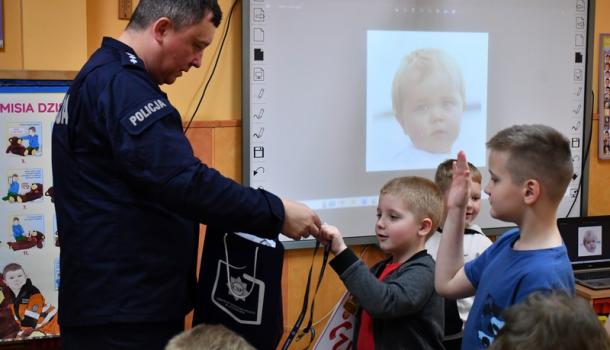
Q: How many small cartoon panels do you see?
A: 3